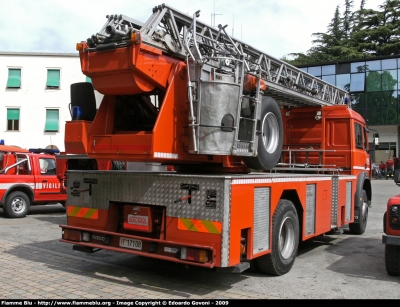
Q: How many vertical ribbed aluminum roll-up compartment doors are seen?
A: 3